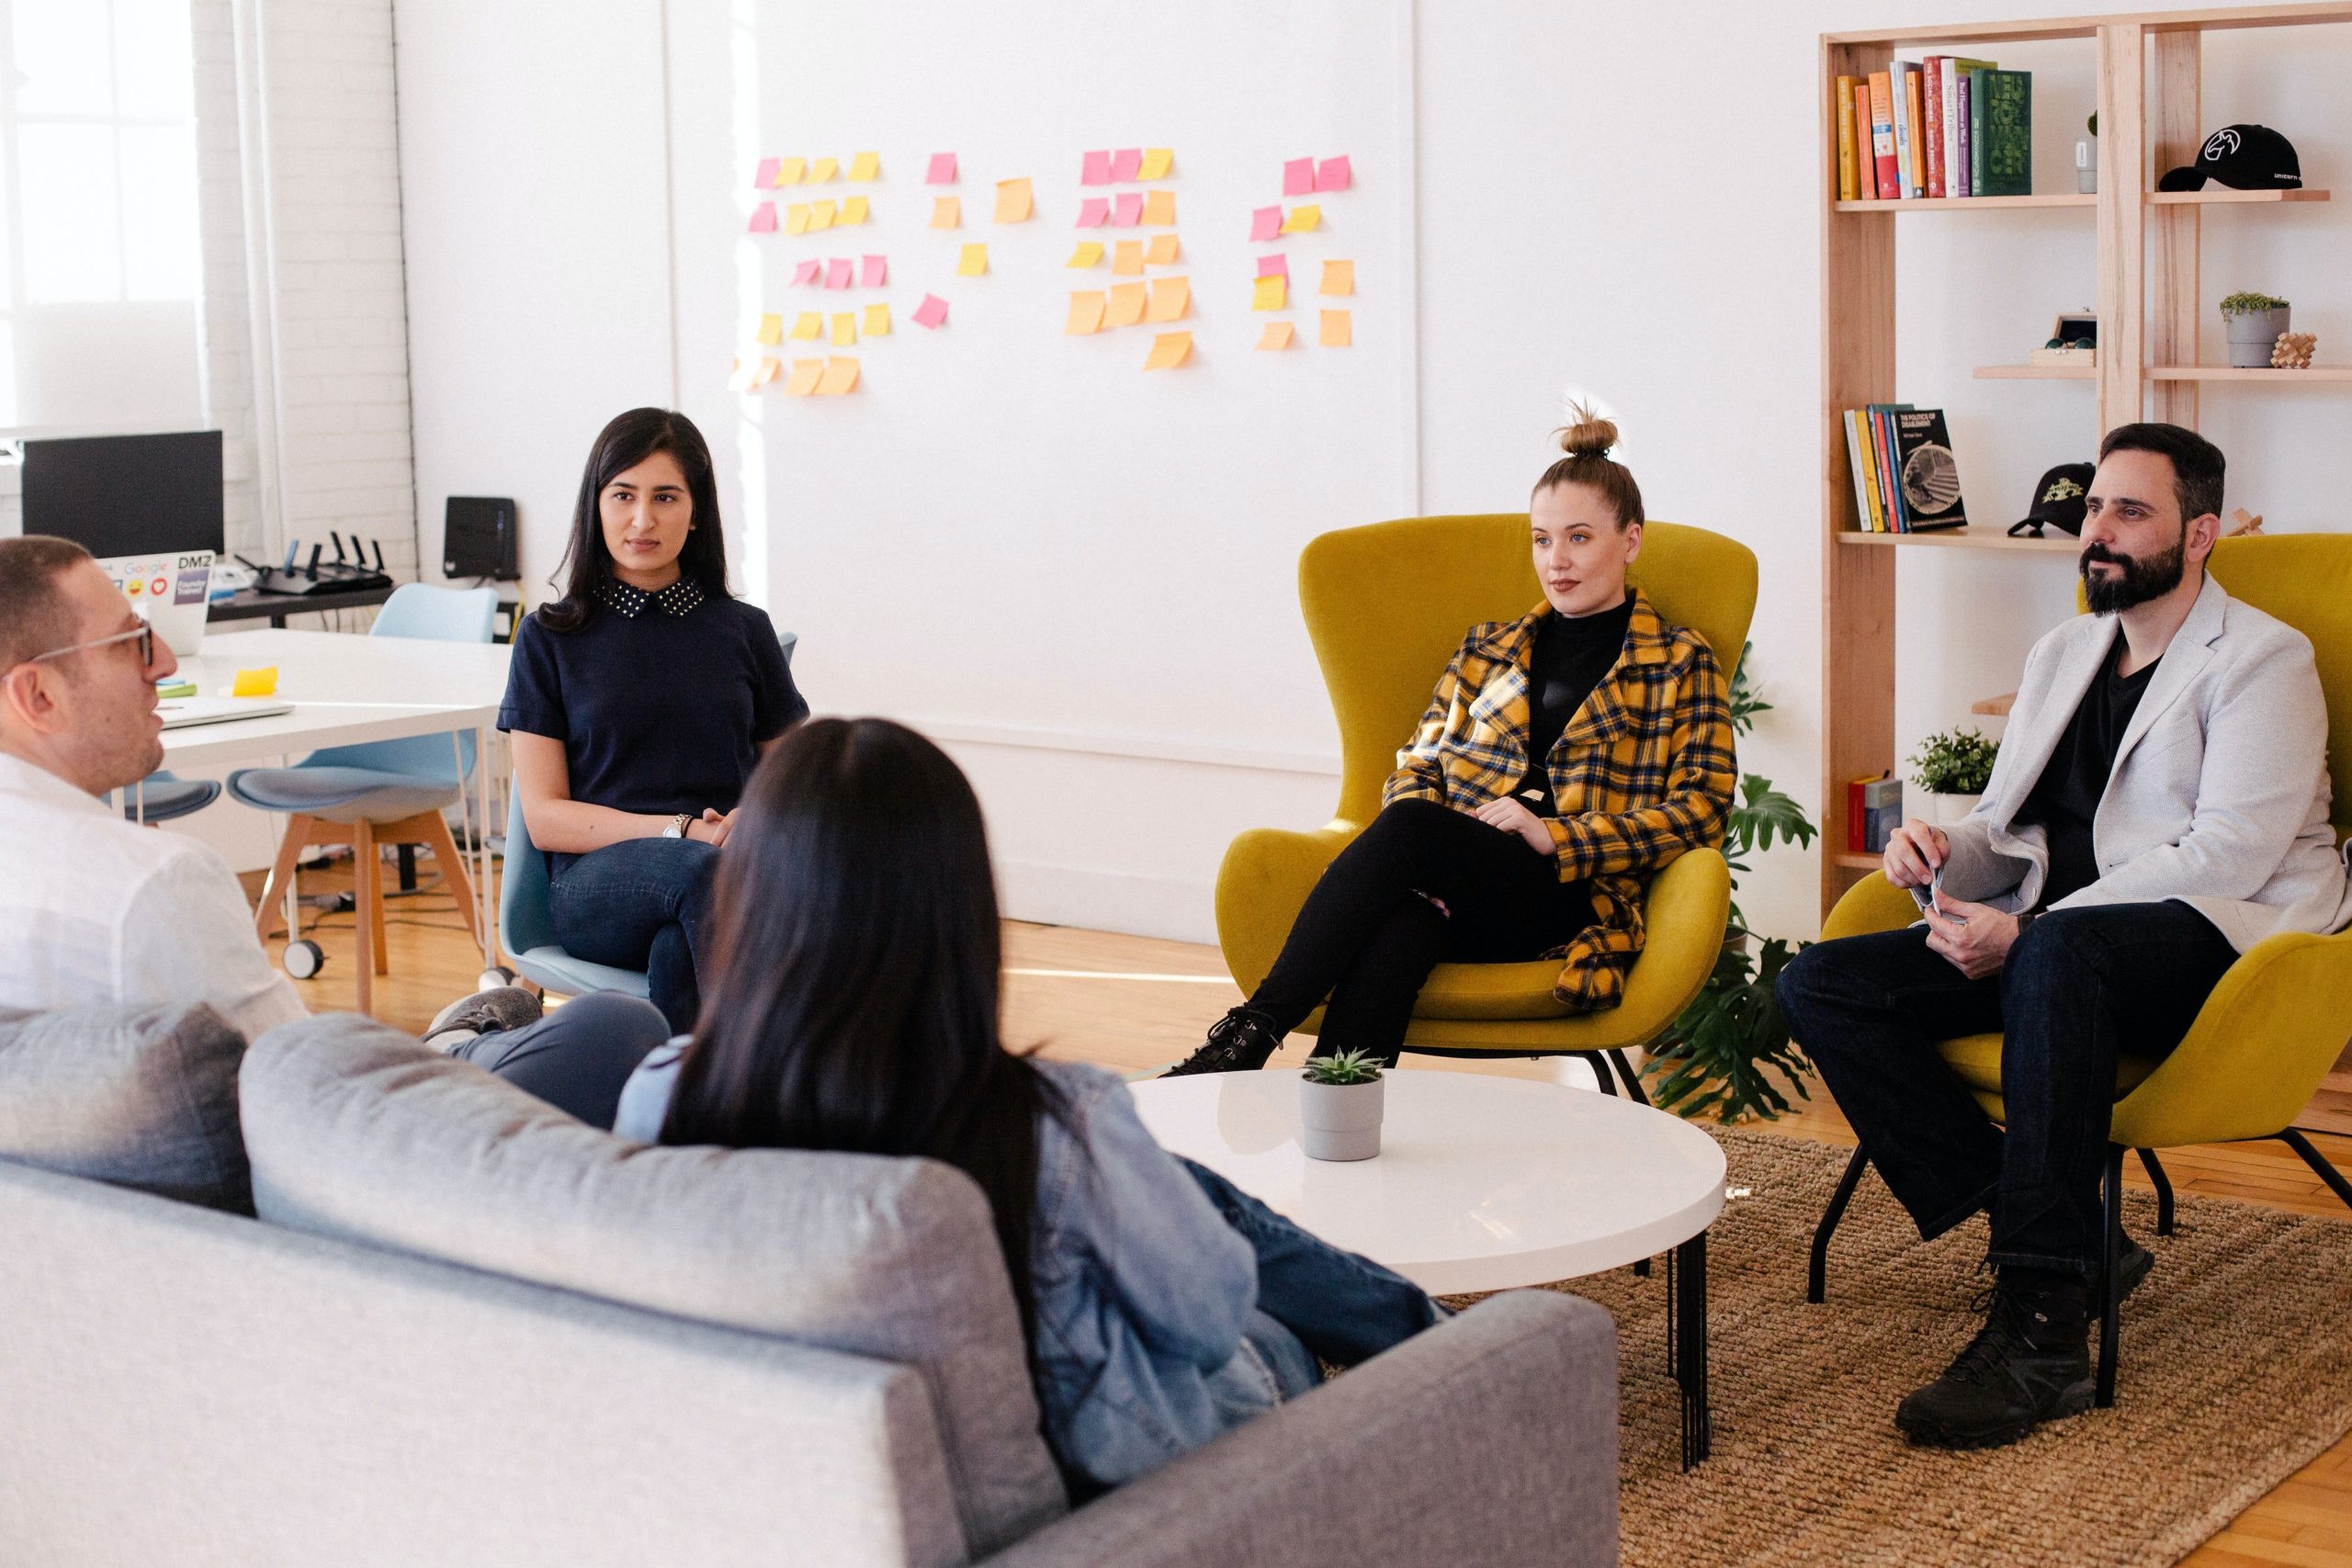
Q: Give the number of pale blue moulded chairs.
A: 3